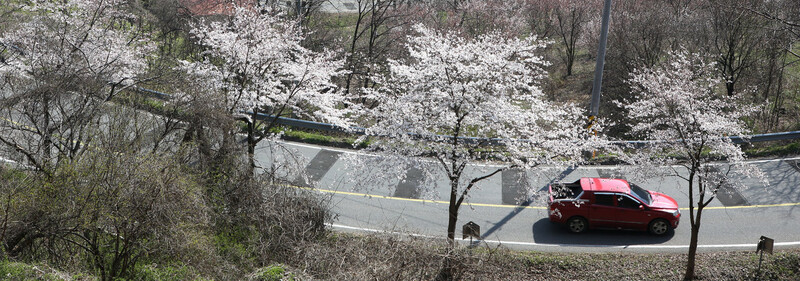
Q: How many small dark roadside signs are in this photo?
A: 2